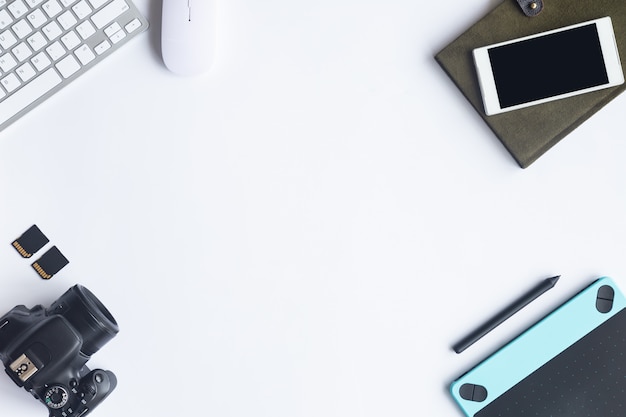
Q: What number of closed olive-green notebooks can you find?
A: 1